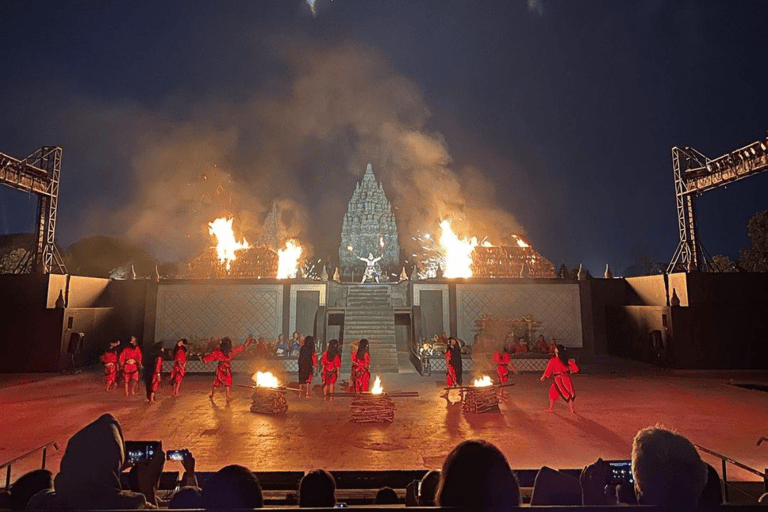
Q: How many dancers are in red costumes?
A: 11